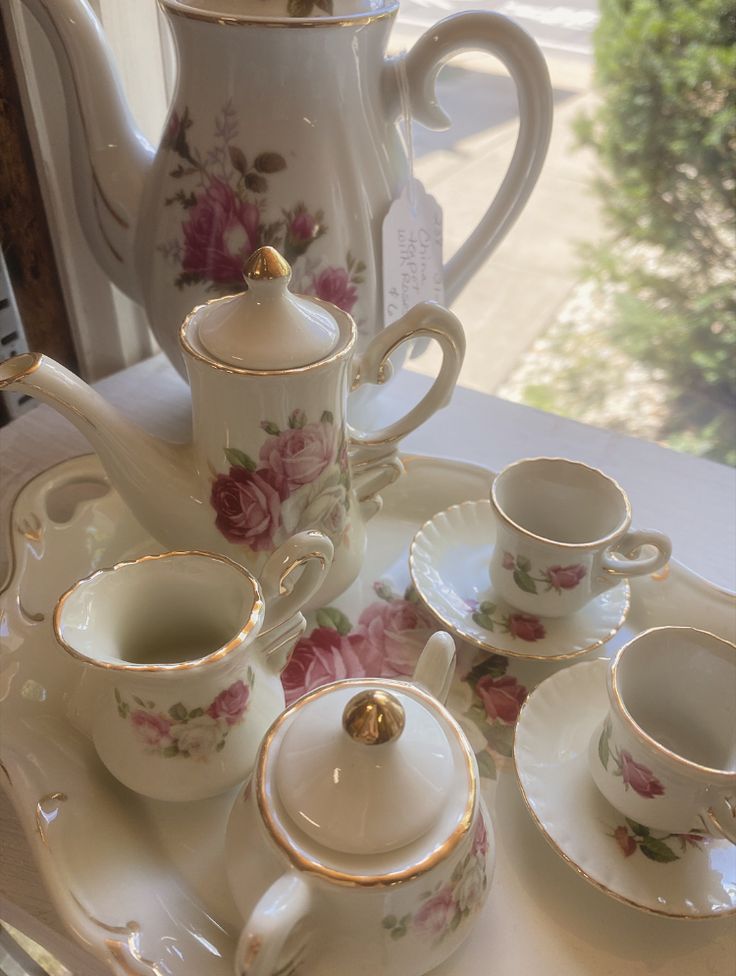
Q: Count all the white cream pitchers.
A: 1